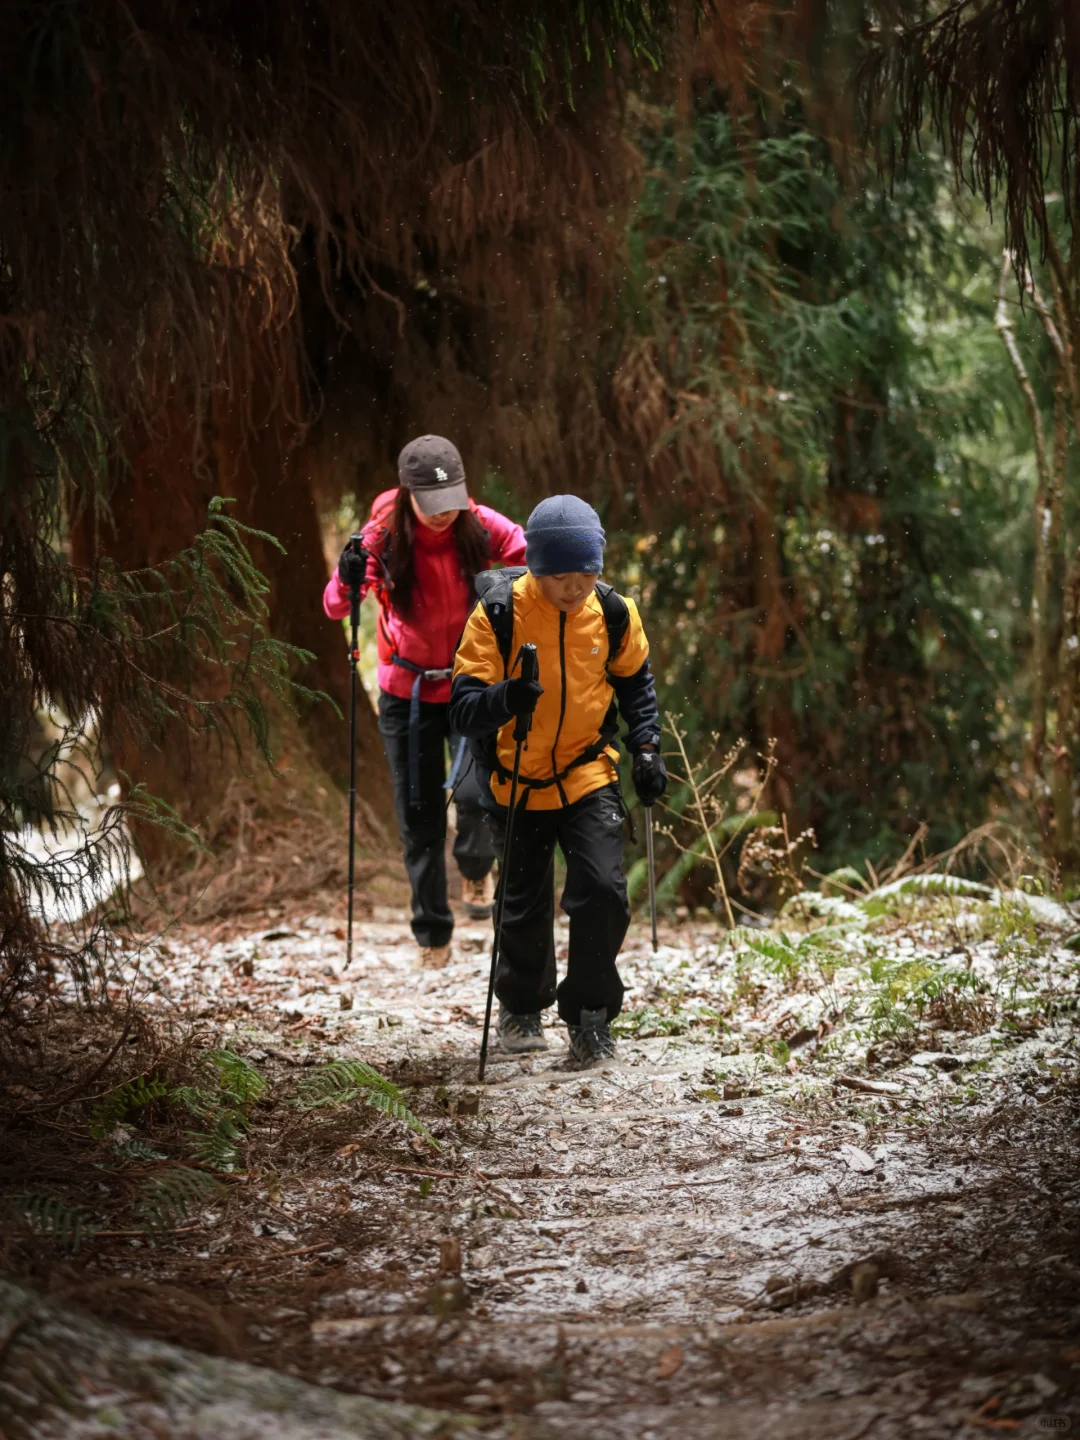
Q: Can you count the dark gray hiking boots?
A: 2